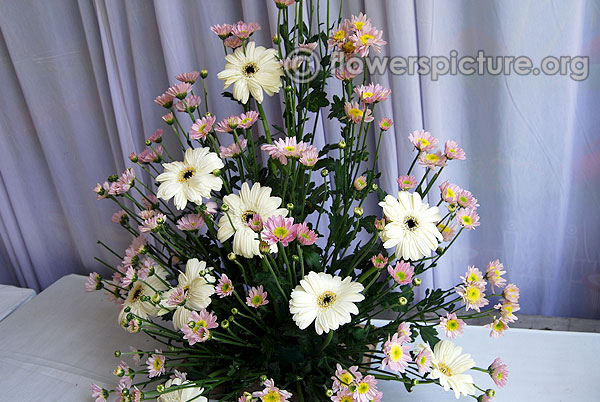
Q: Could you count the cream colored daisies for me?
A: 9